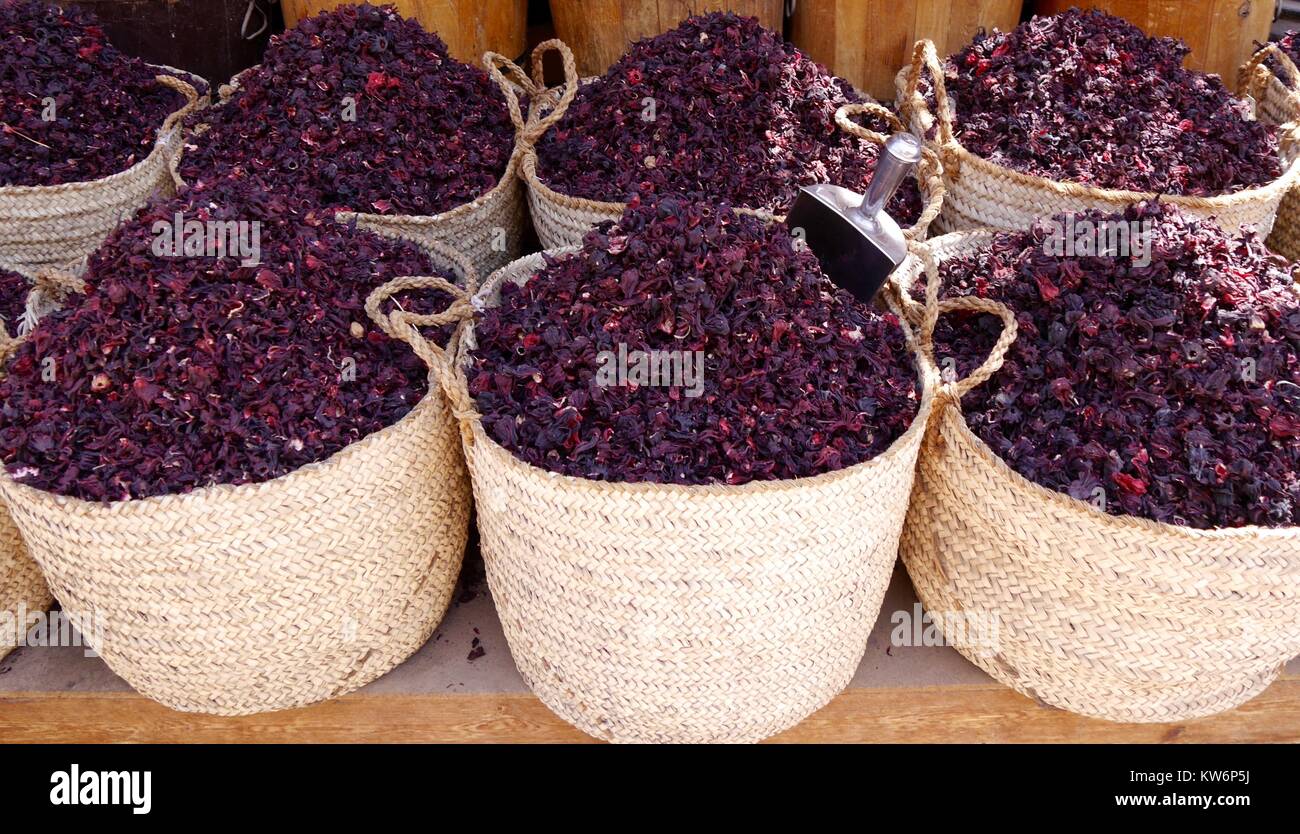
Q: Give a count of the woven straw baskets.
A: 9